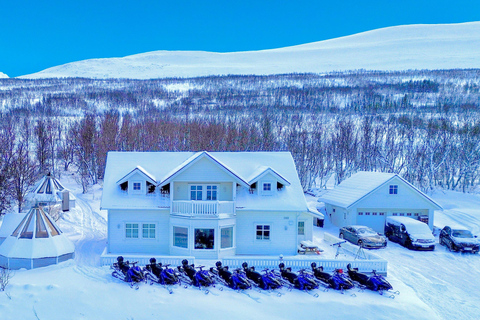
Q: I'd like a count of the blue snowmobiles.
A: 8